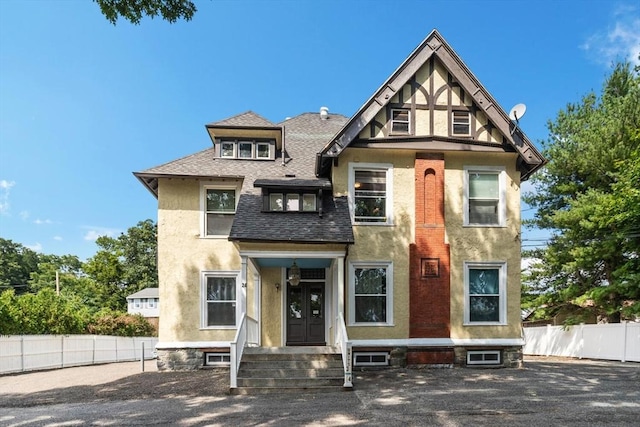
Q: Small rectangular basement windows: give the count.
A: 3